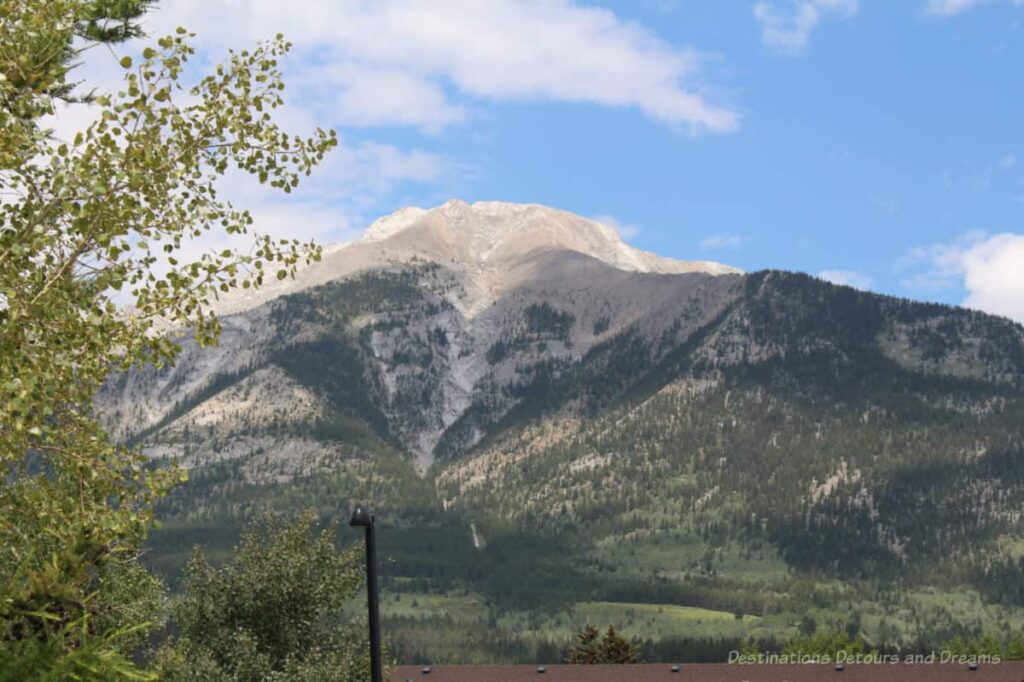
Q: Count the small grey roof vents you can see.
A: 5